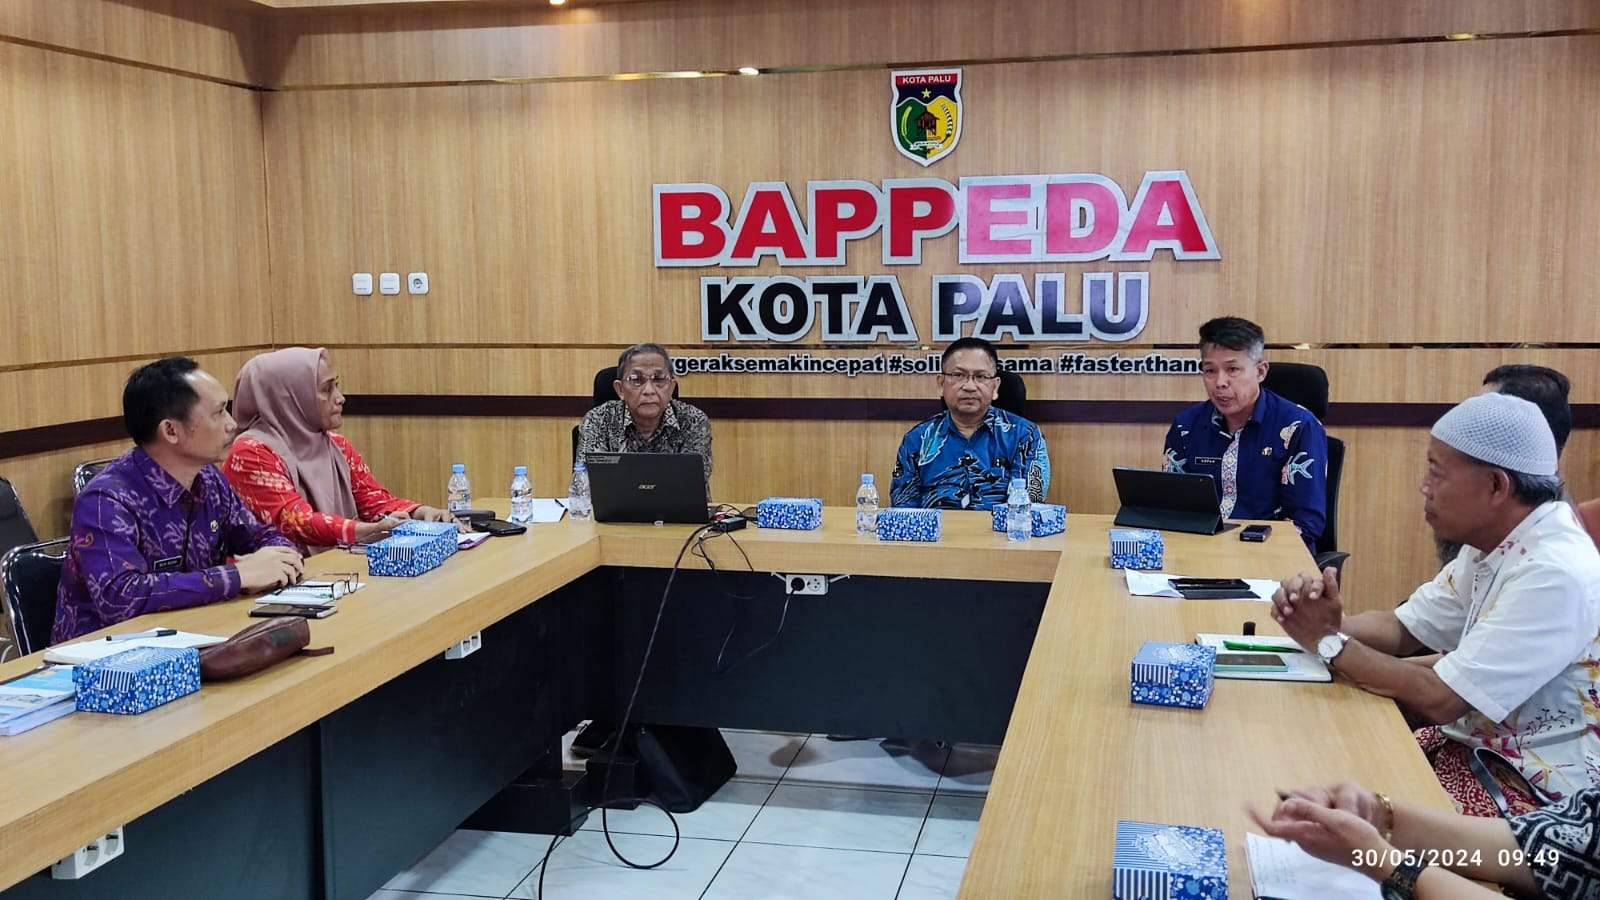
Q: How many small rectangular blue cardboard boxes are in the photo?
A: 9